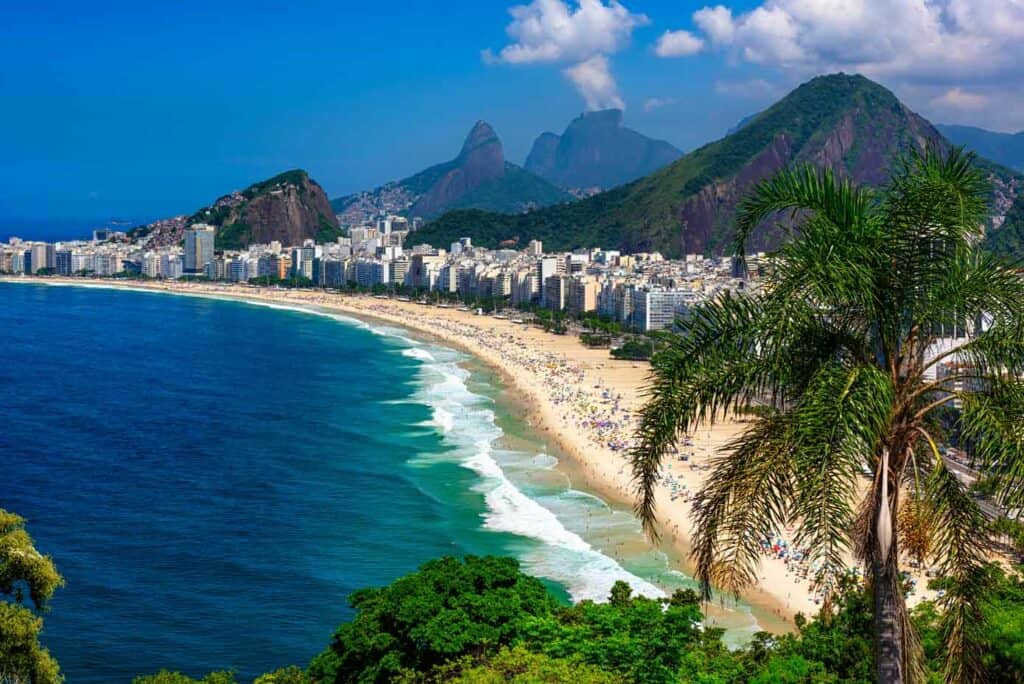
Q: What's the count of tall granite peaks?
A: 4